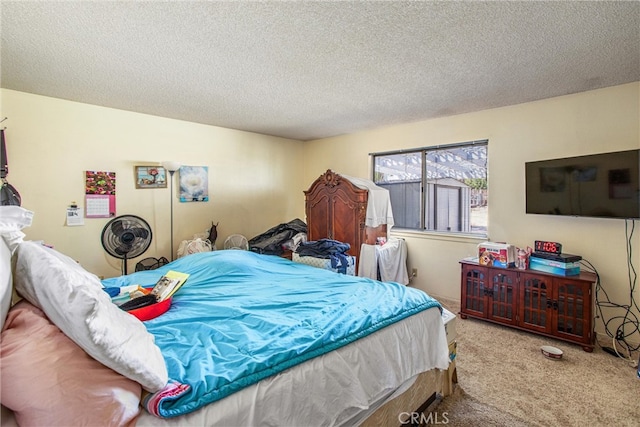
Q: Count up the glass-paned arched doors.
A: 4